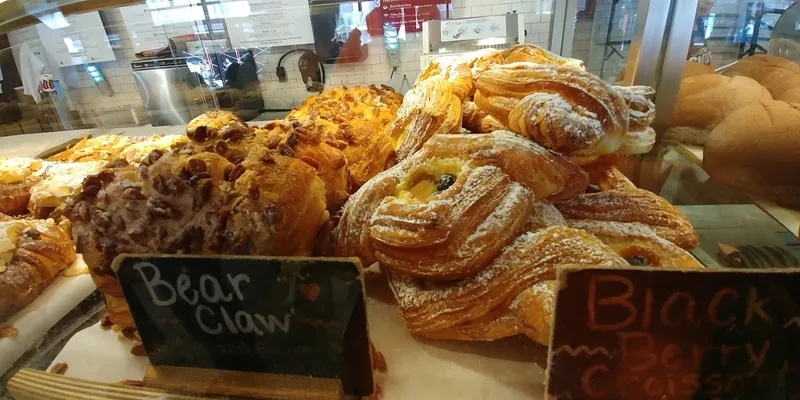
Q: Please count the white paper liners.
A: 2